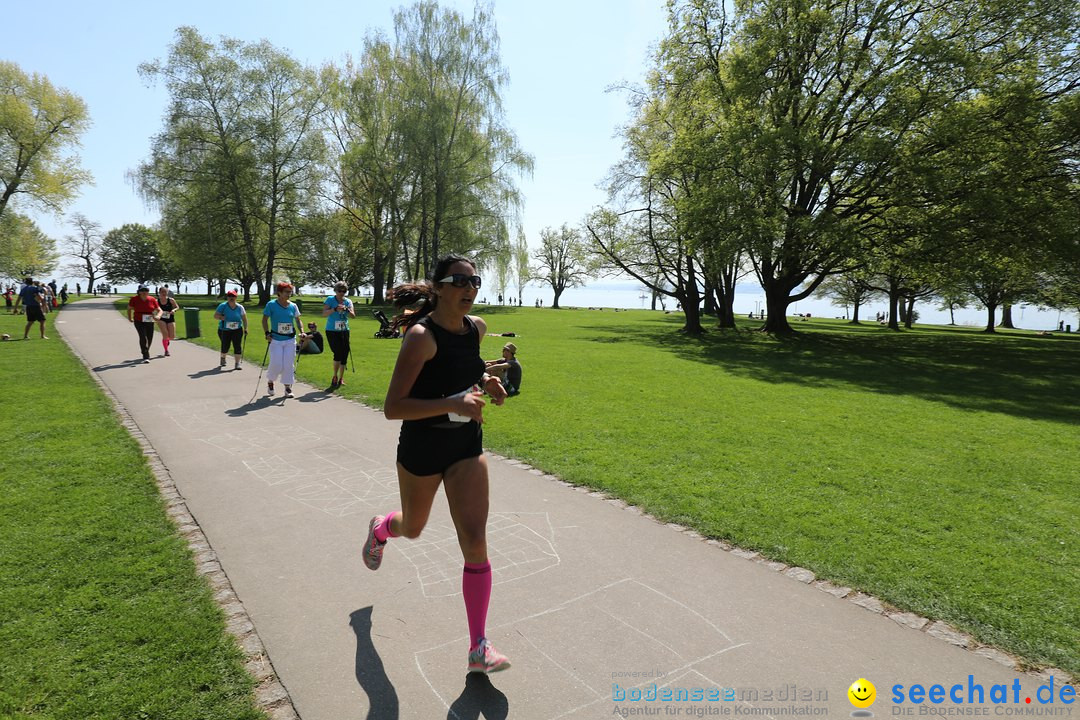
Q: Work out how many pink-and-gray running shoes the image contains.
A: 2